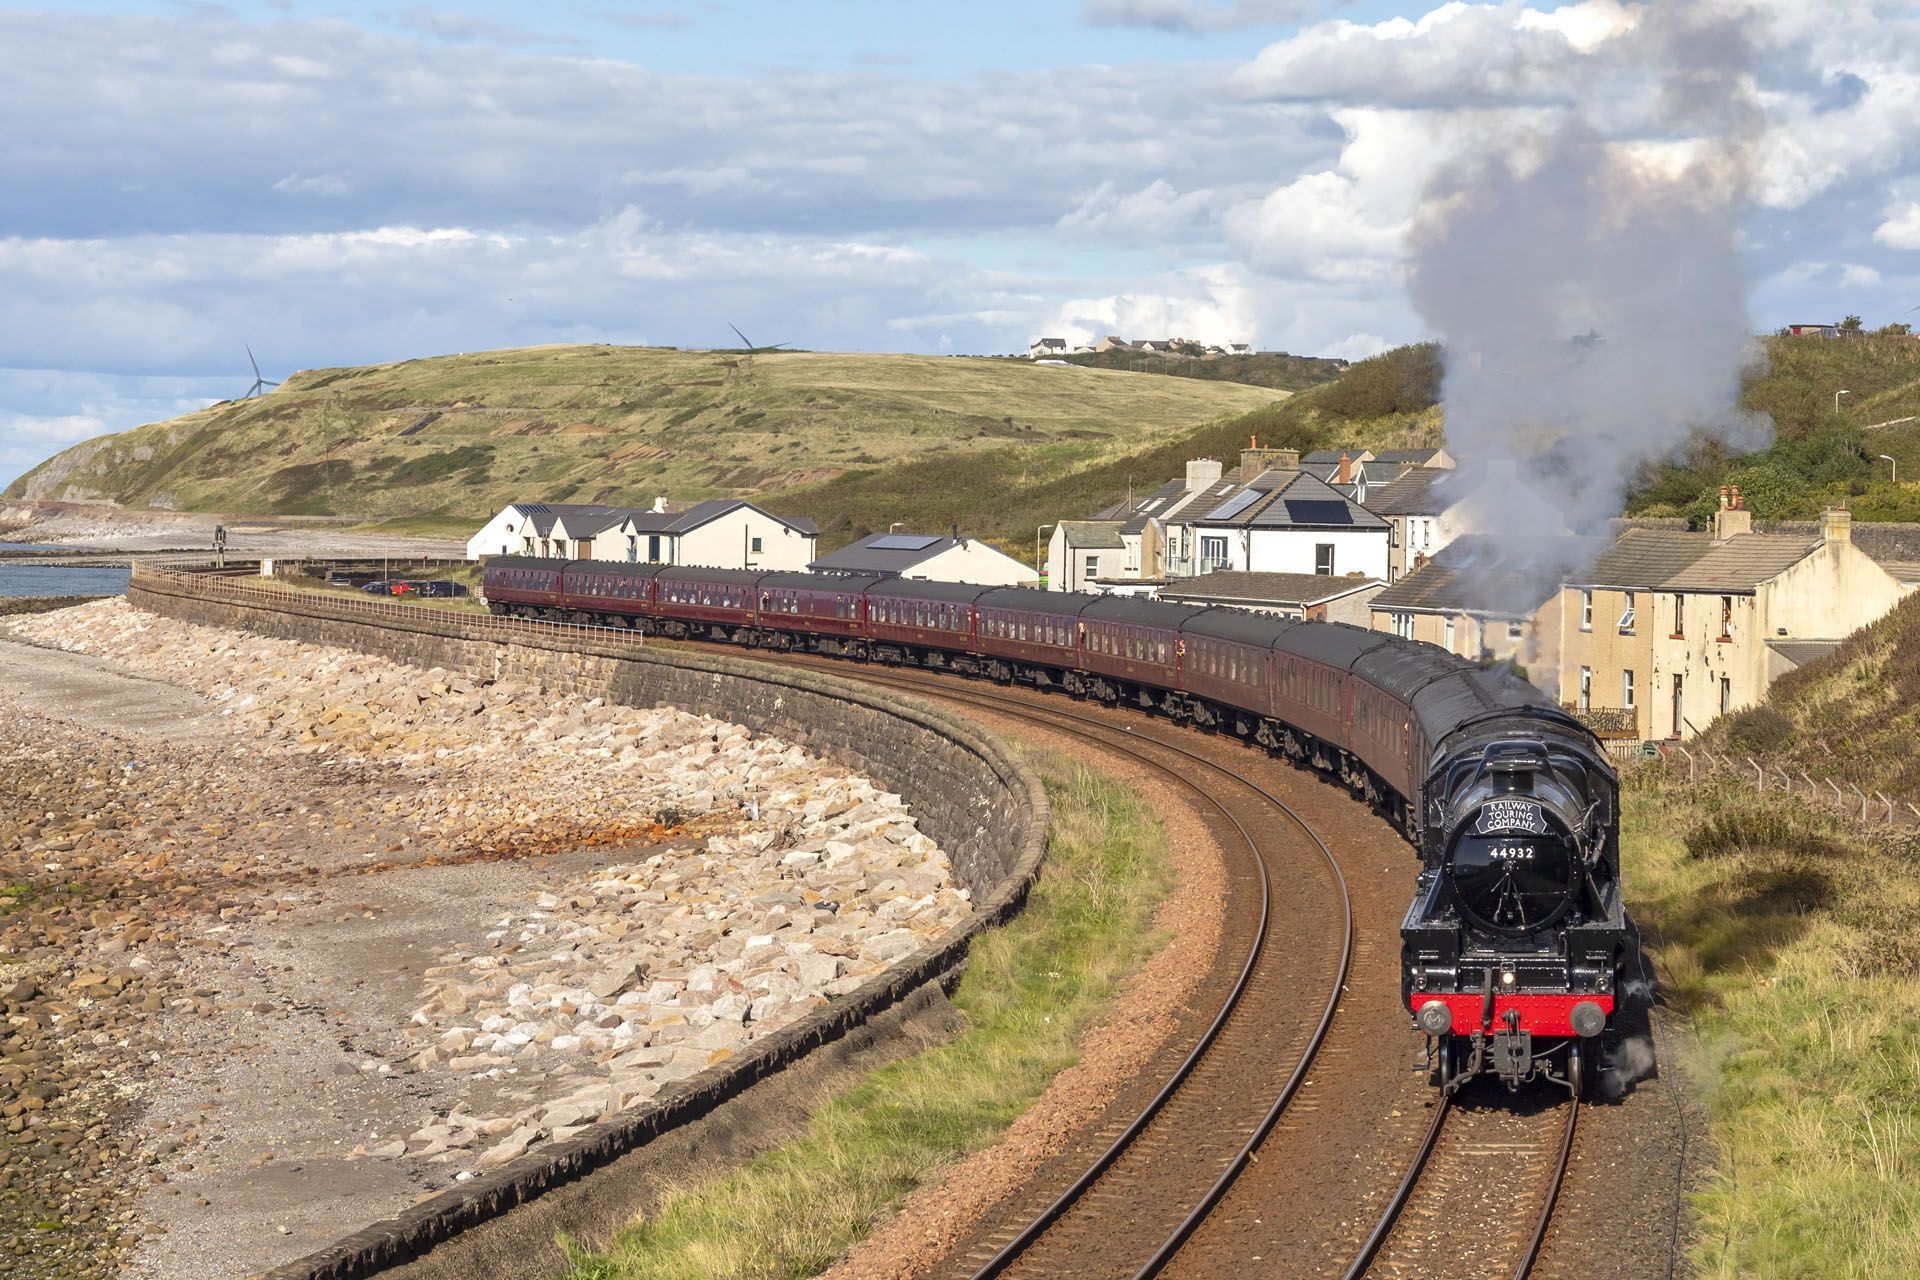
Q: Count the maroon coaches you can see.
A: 11